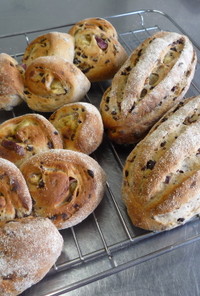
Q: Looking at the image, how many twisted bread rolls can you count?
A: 9